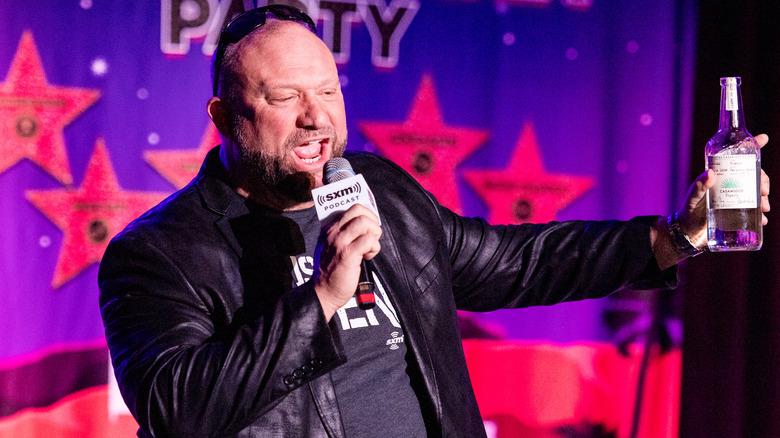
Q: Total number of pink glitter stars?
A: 5